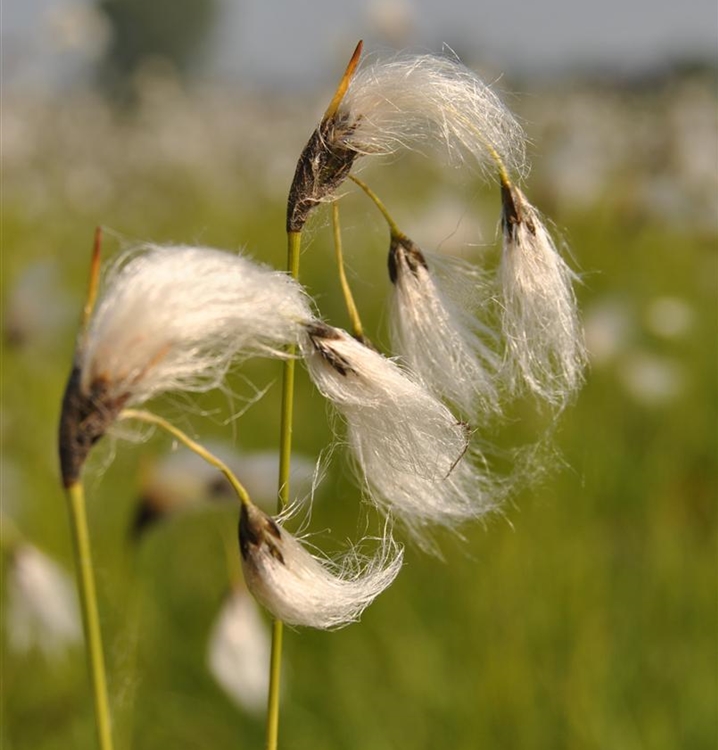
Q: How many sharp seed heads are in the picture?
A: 6